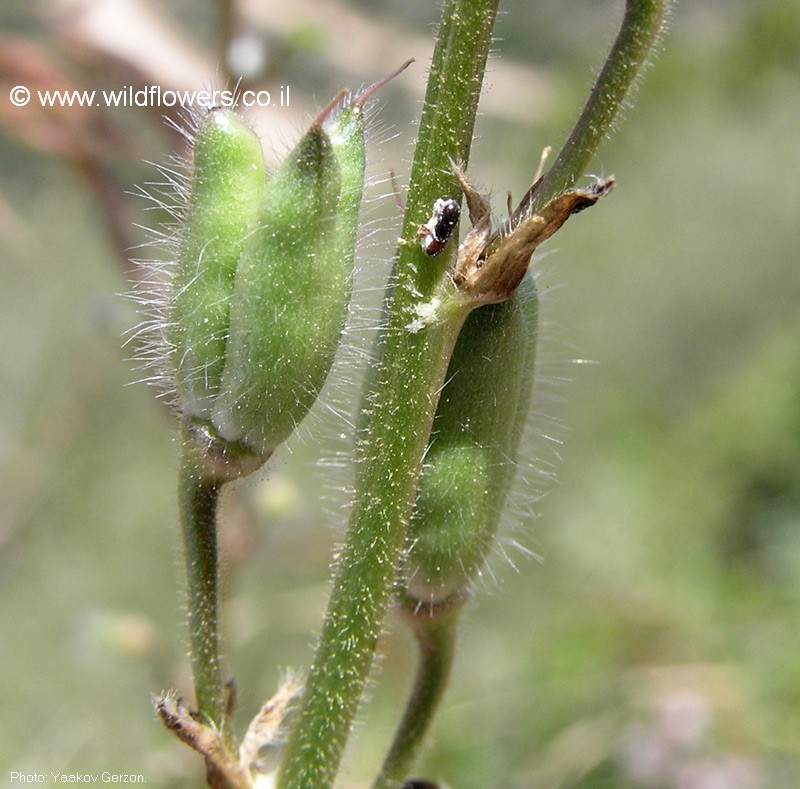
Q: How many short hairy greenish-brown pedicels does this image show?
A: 2